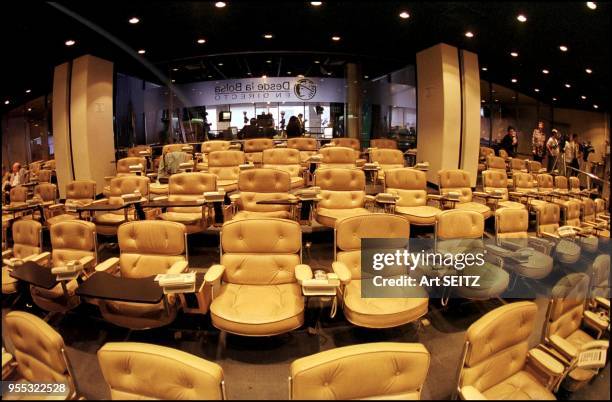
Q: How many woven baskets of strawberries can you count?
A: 0